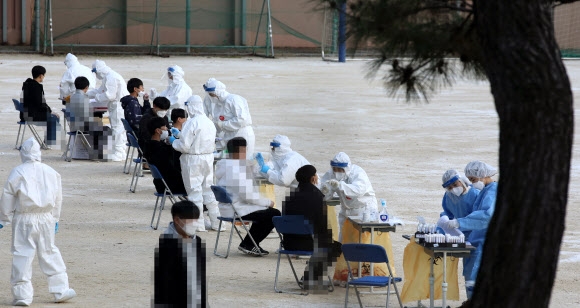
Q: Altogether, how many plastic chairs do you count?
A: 8